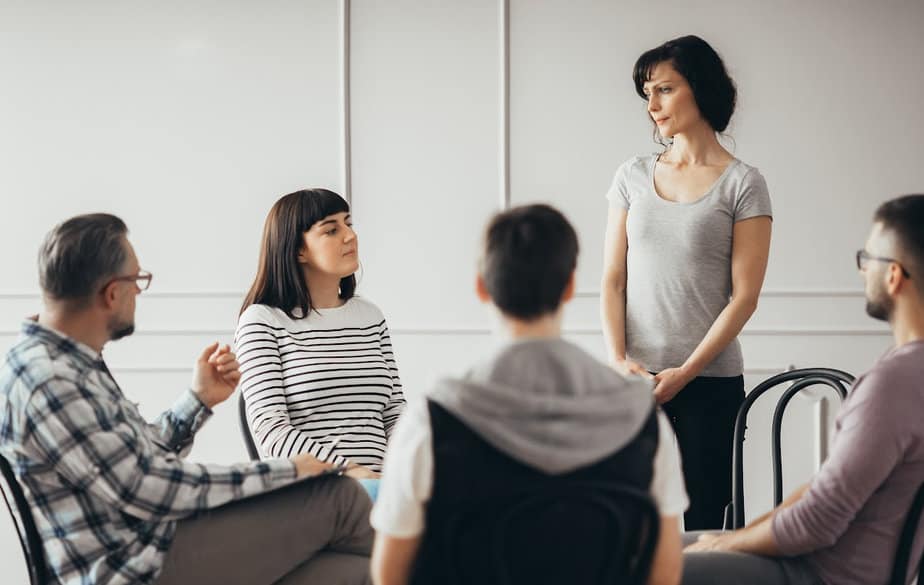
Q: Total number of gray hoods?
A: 1